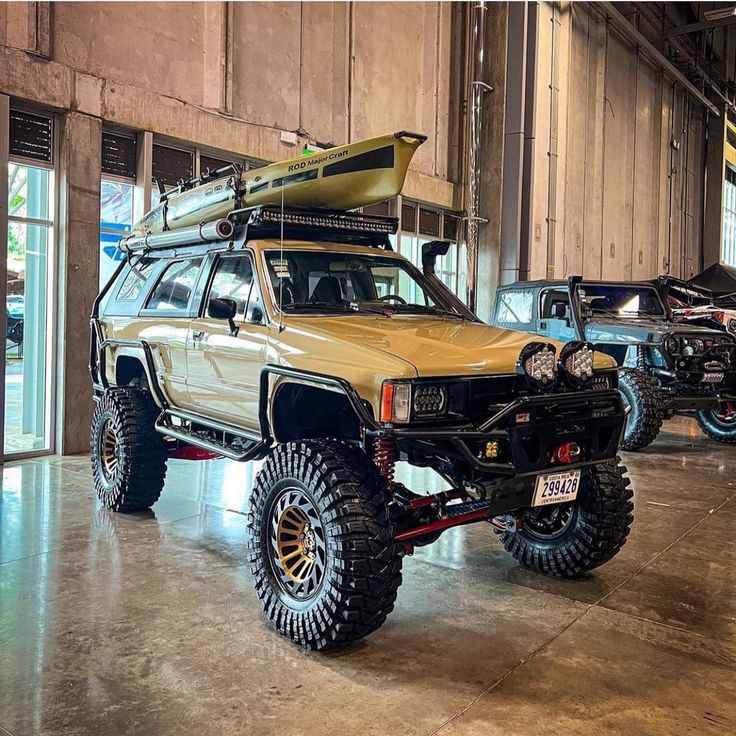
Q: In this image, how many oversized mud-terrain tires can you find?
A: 5